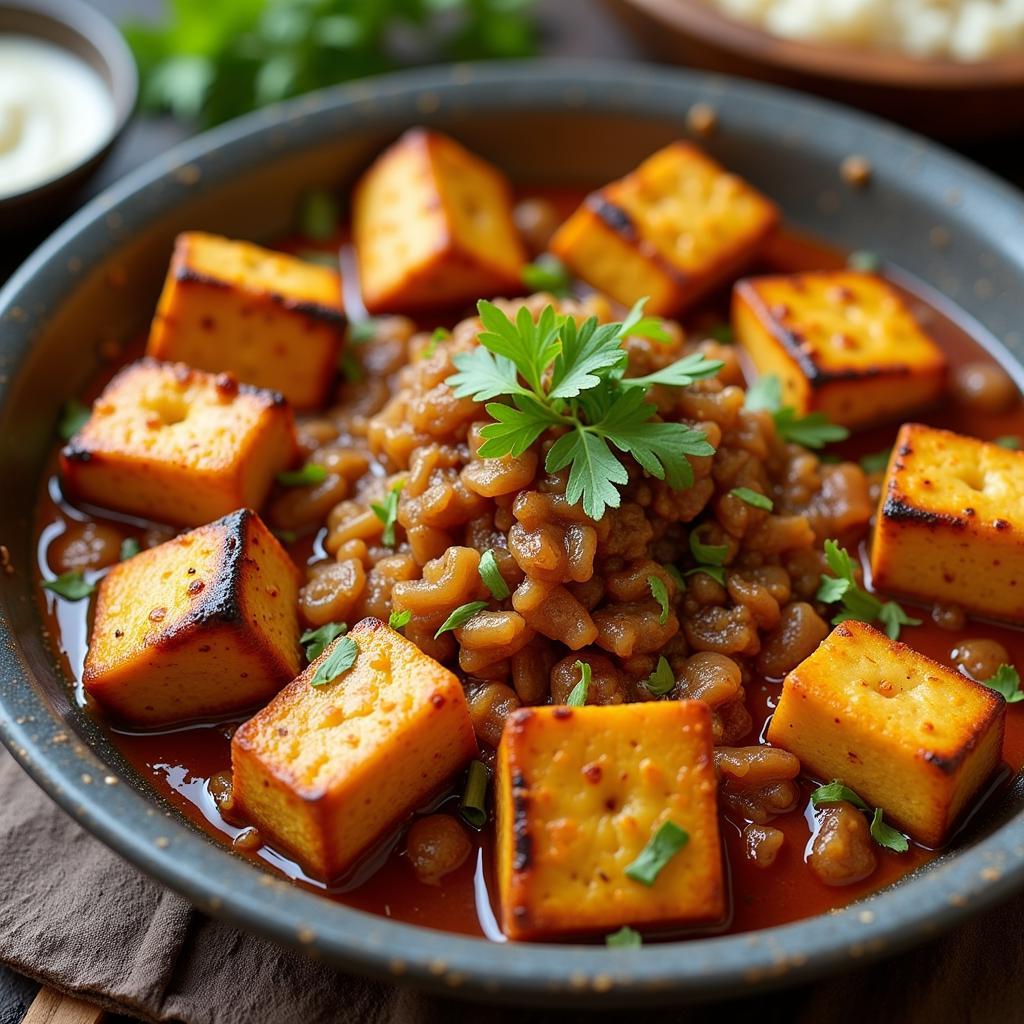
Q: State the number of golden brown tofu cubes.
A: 10